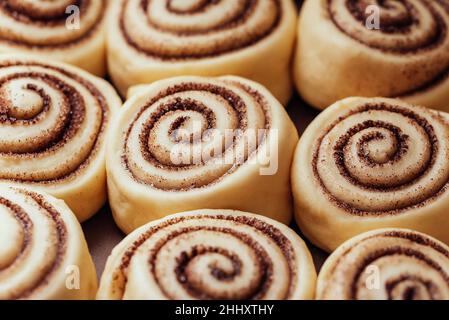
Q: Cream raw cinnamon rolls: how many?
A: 9